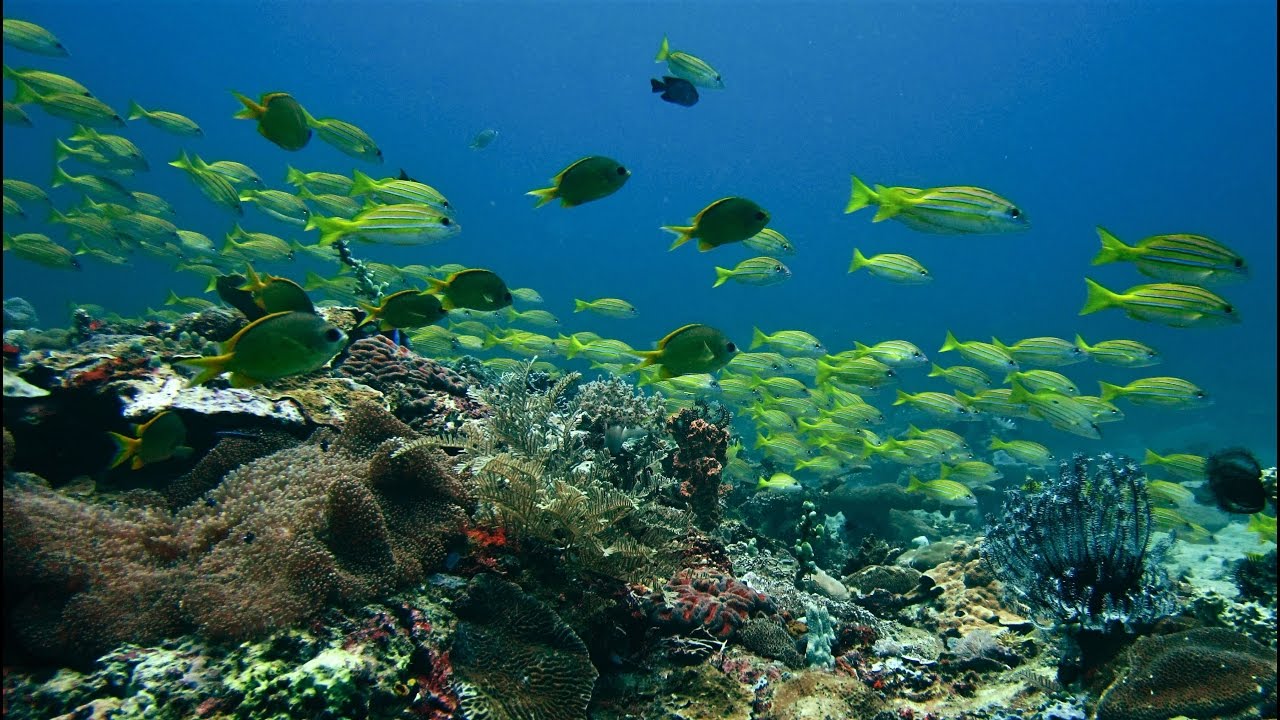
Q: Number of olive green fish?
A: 9